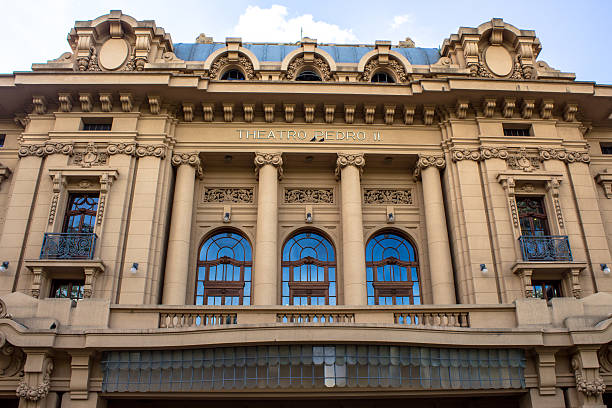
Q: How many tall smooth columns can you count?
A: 4